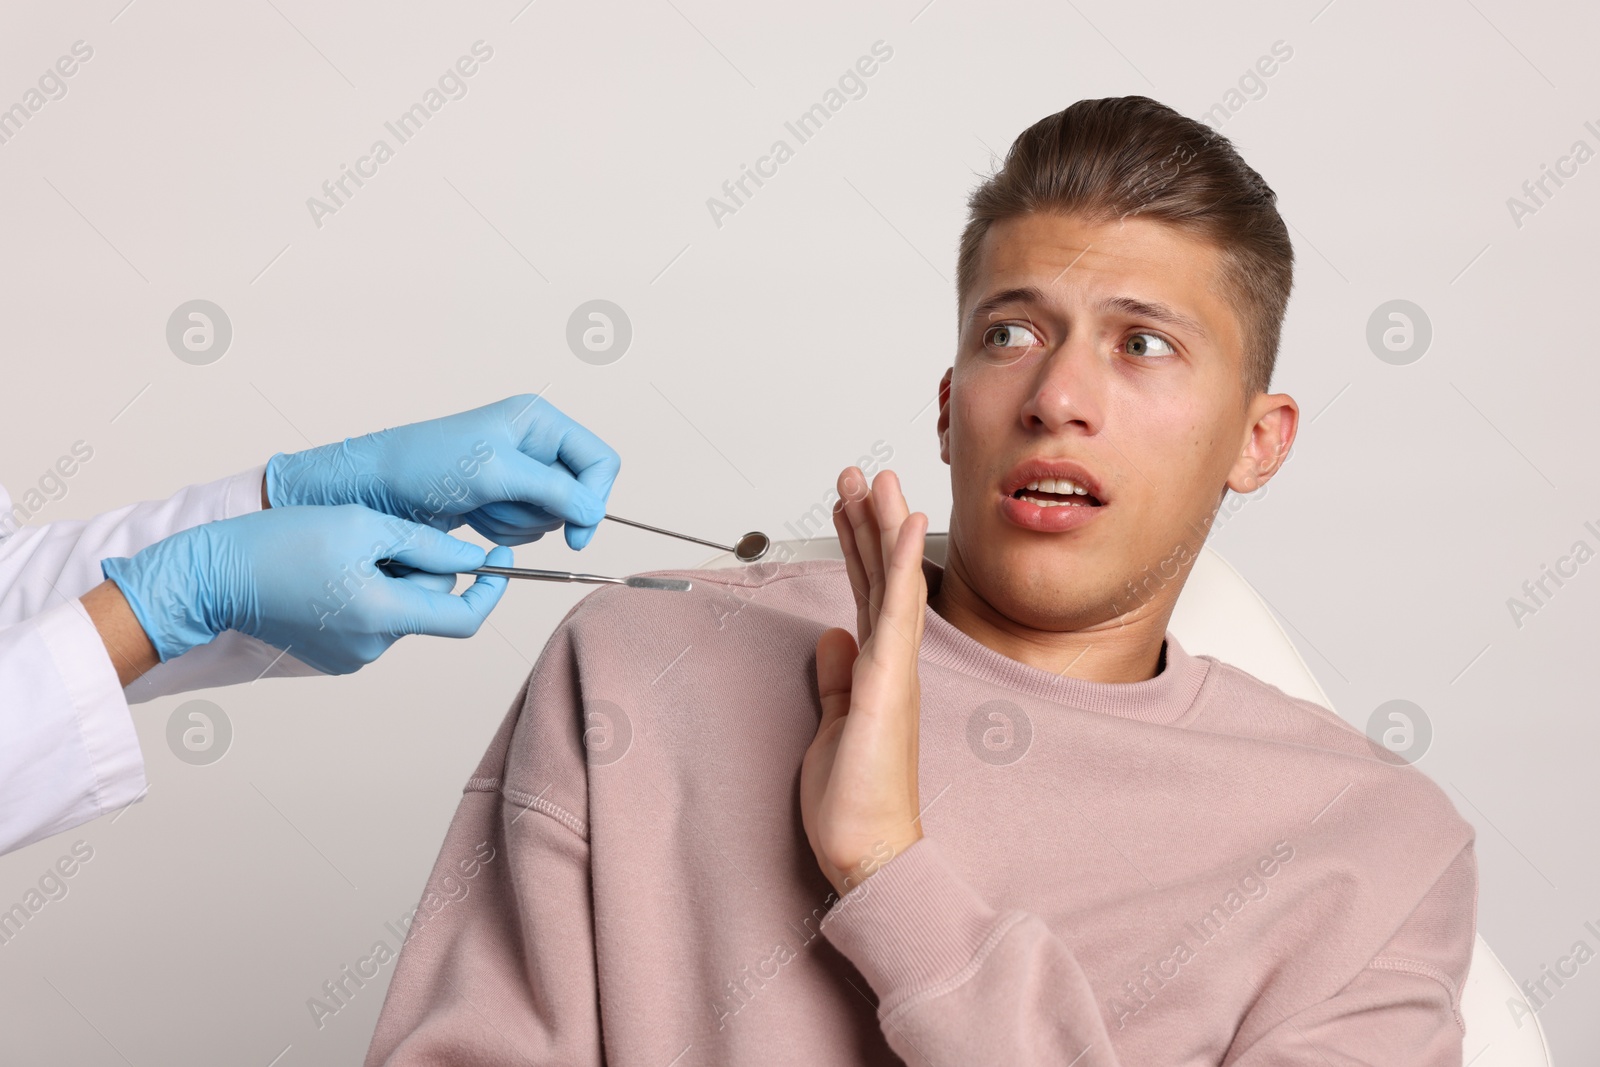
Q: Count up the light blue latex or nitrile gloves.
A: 2